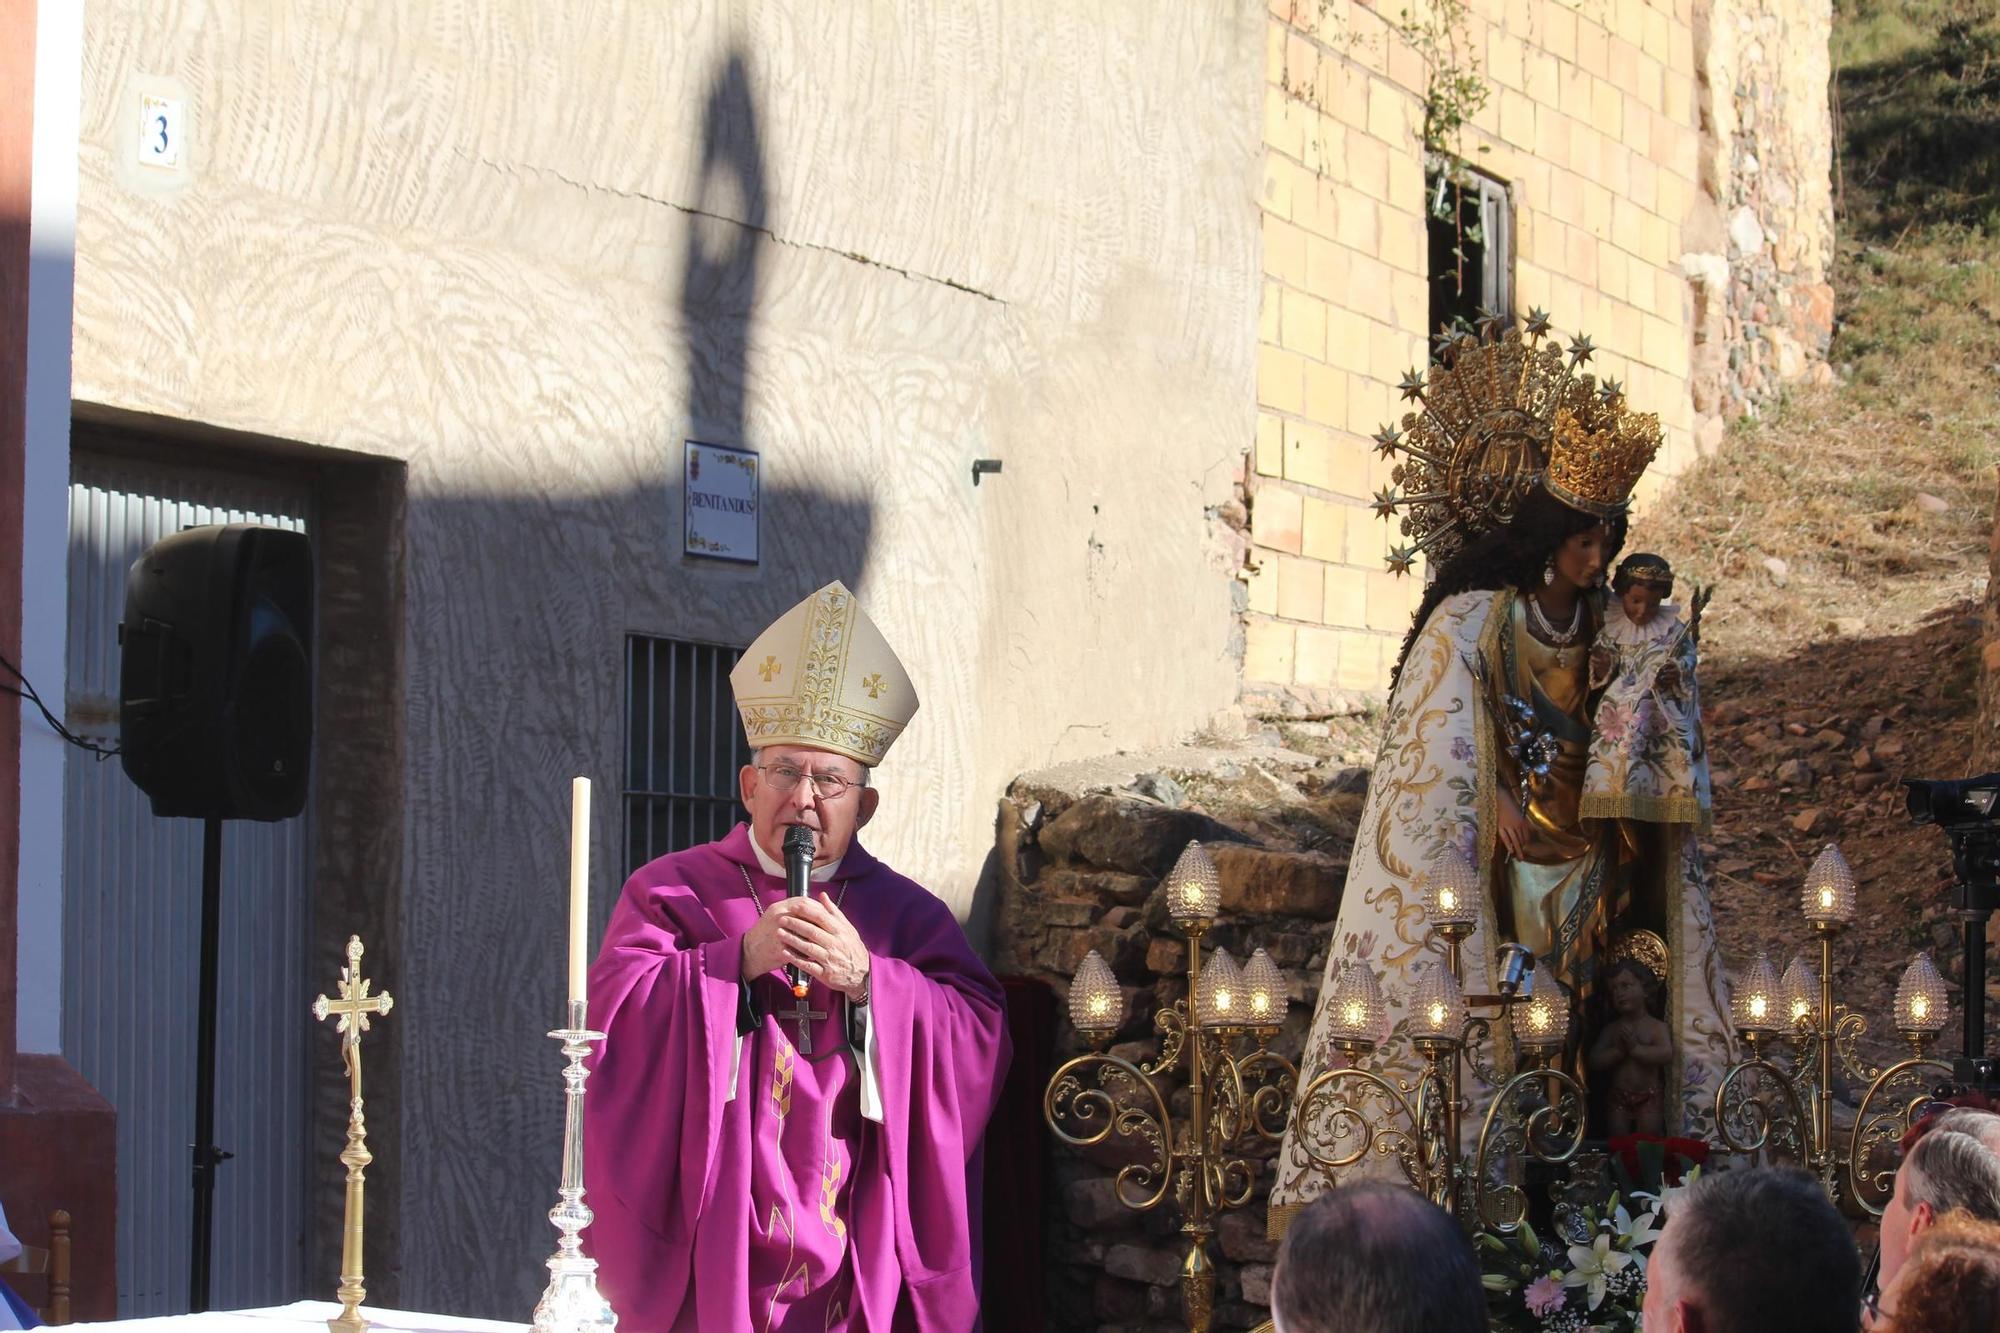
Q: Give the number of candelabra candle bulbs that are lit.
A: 12